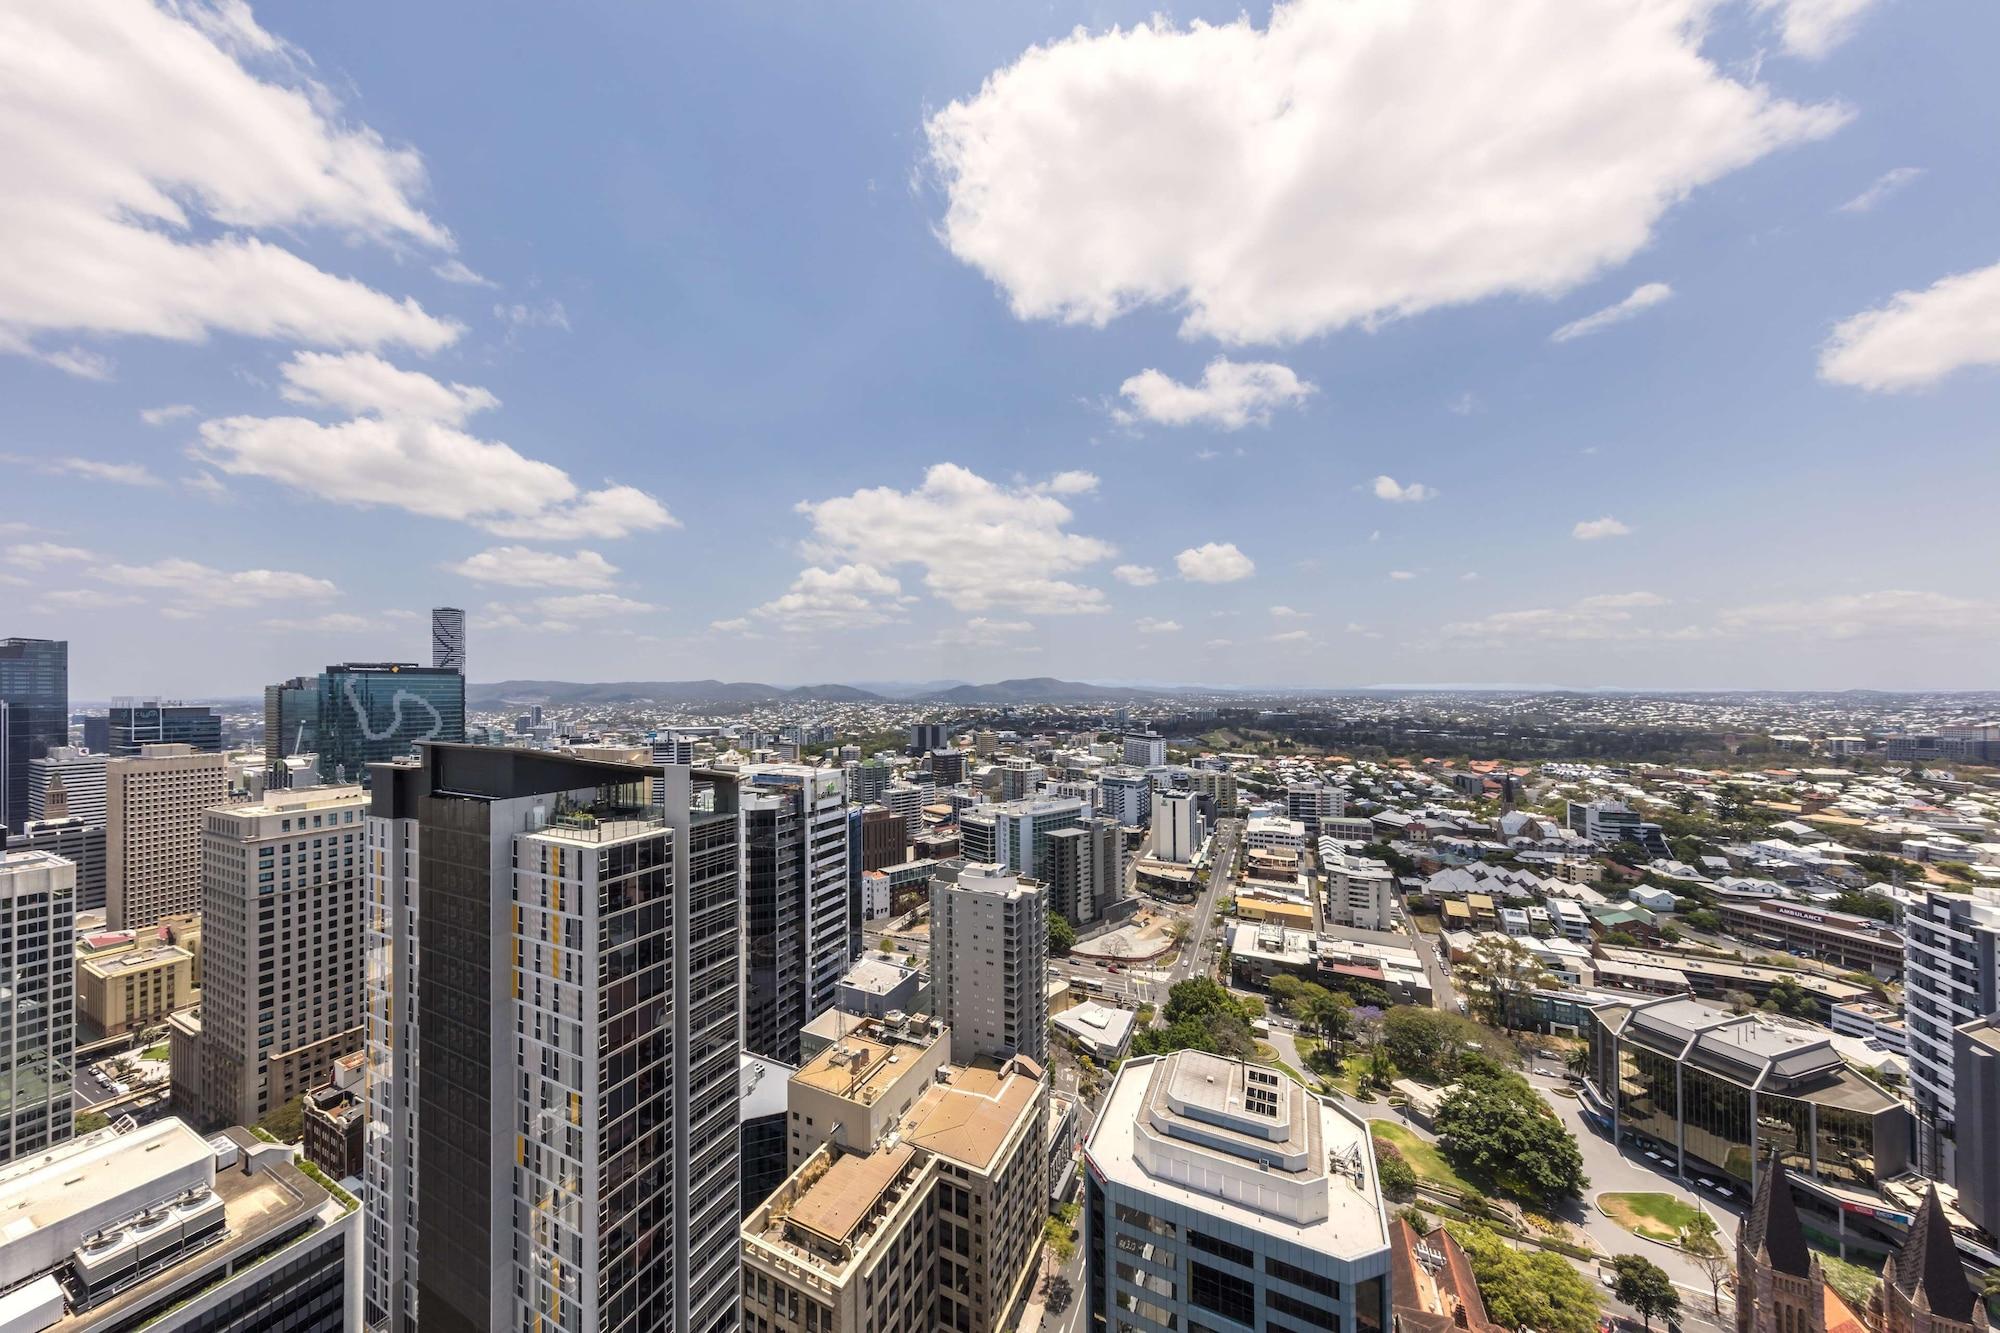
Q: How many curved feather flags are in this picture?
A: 0